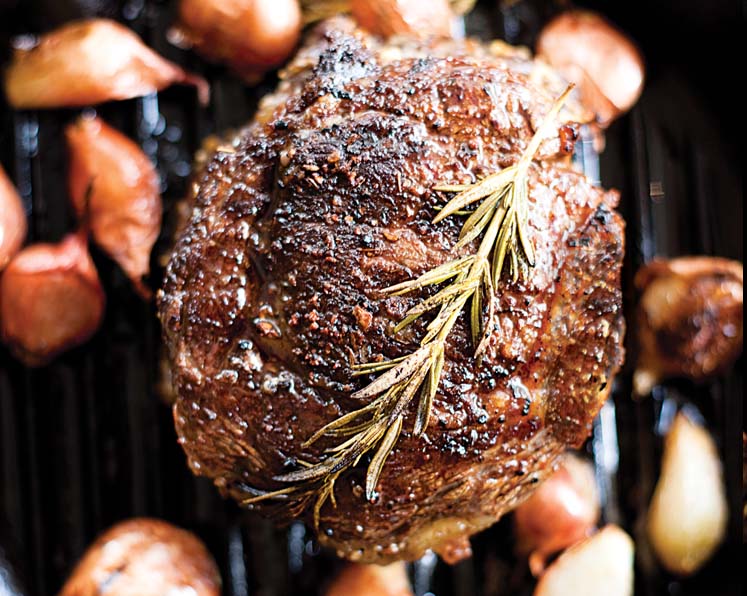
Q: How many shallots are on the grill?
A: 13